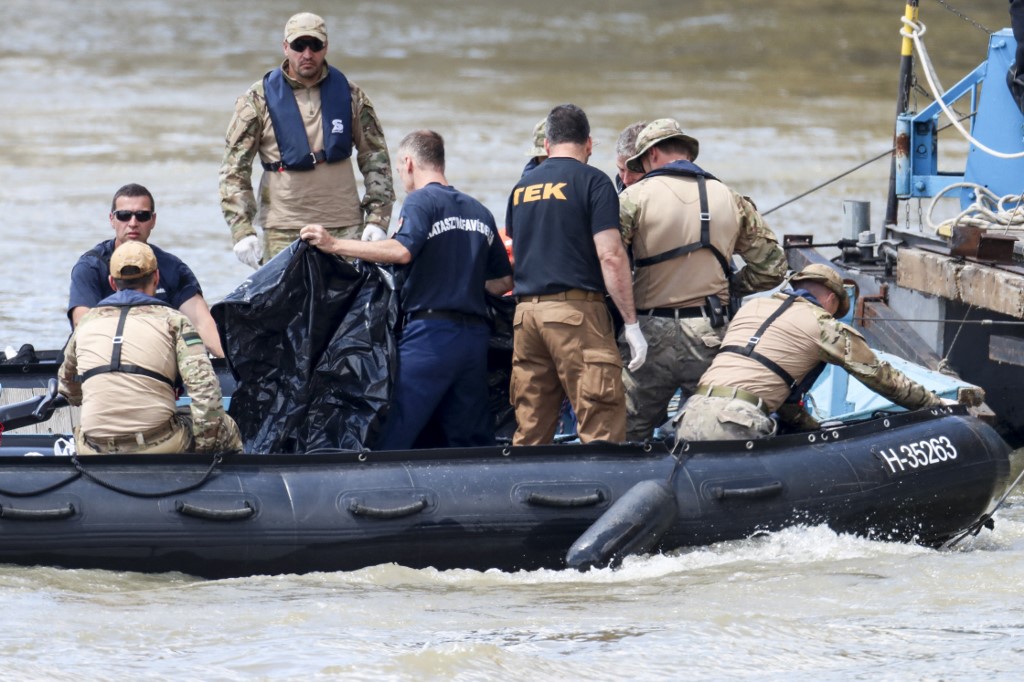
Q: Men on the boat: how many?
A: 9